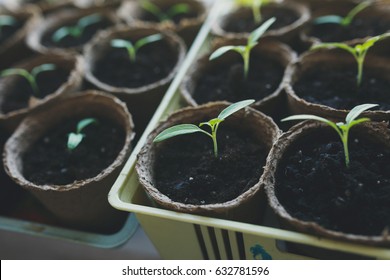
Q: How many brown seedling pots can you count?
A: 12